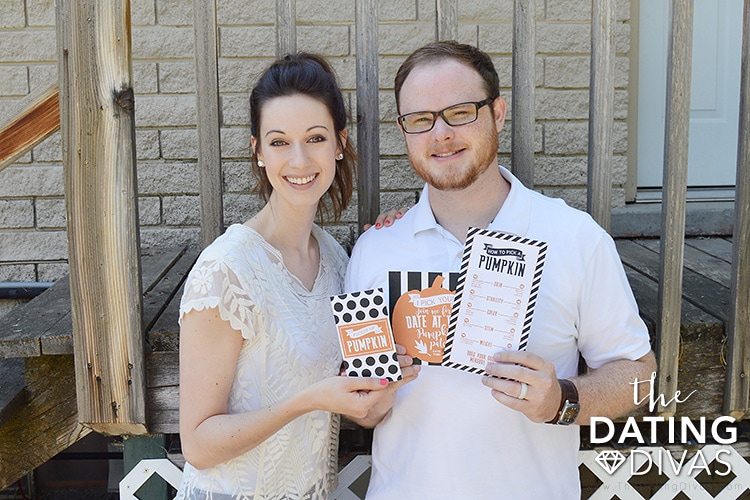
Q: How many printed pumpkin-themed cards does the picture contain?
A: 3